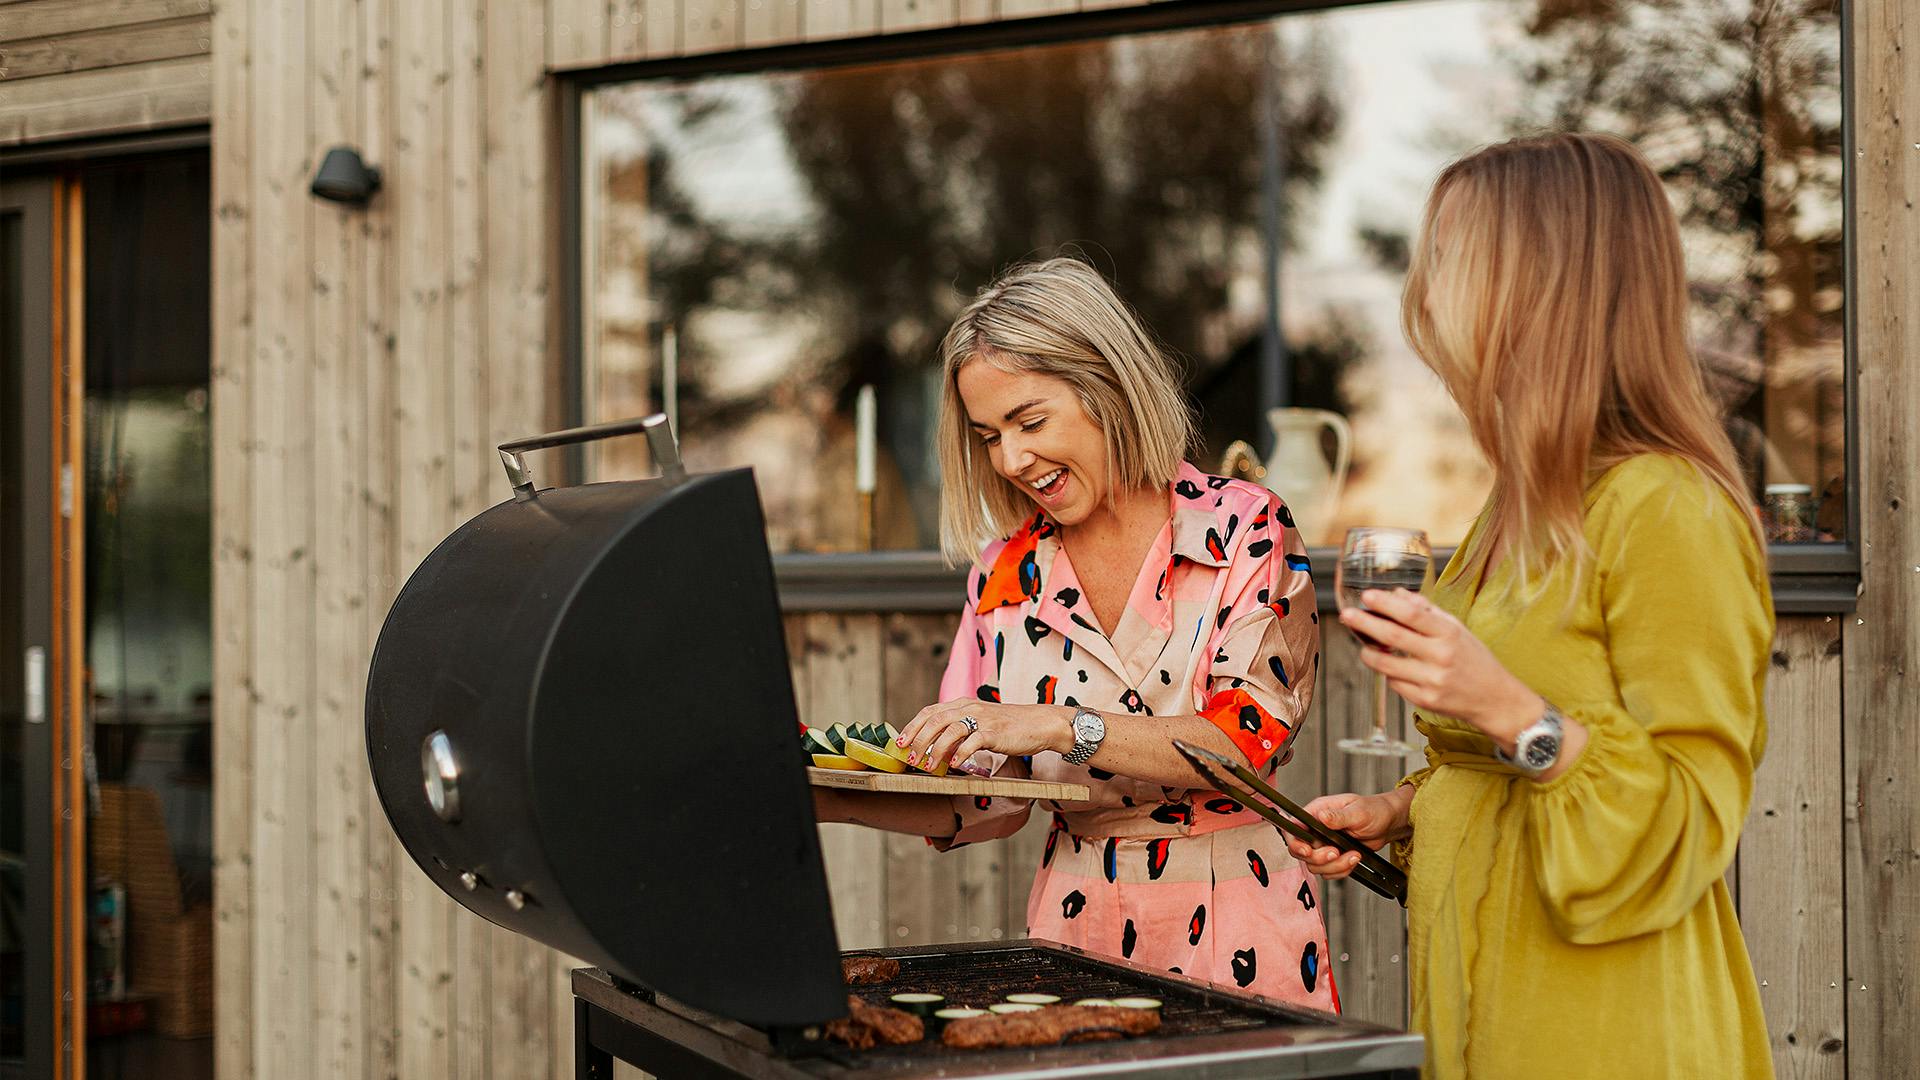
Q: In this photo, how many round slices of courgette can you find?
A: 11